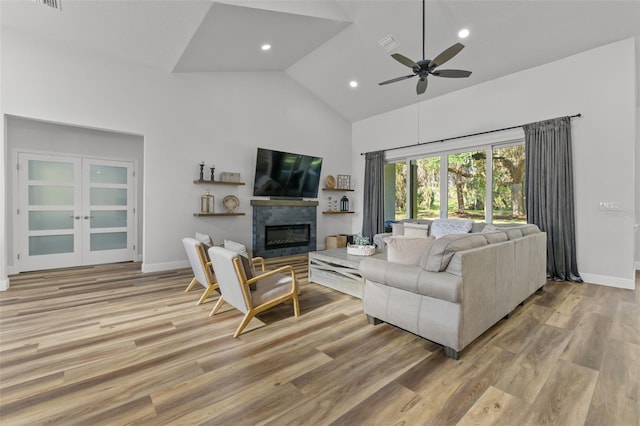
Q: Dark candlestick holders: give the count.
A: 2